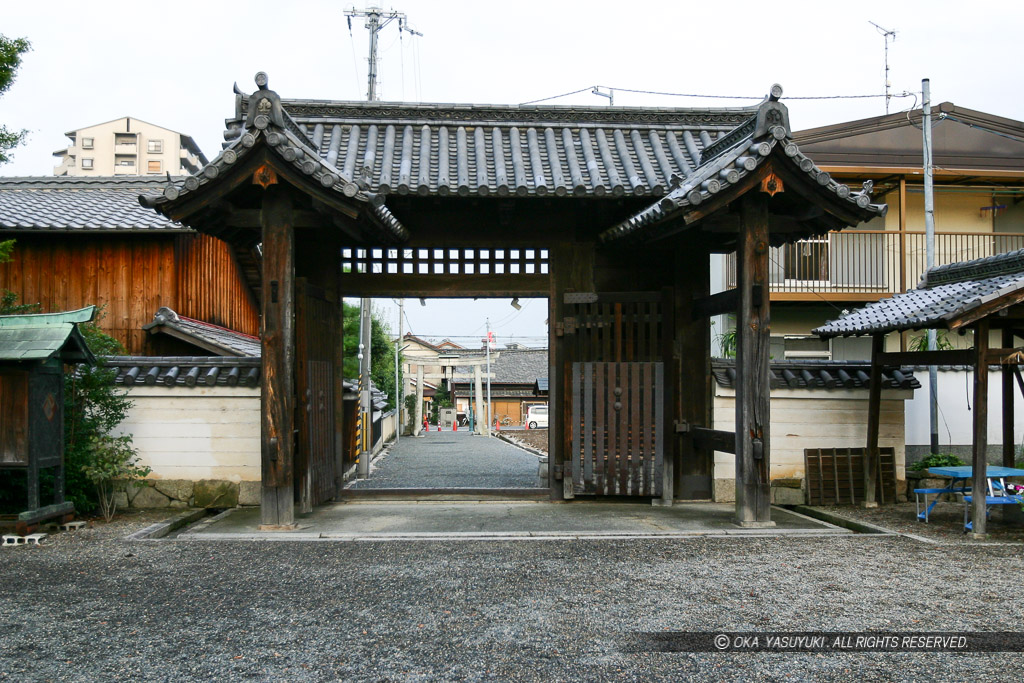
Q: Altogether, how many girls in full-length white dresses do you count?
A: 0